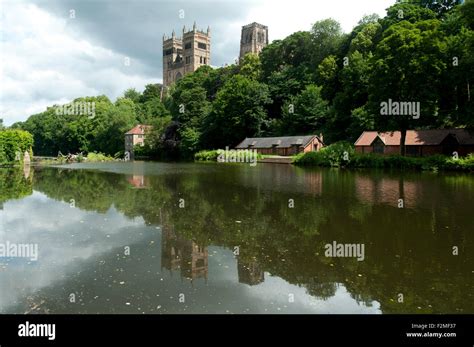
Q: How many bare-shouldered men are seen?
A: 0